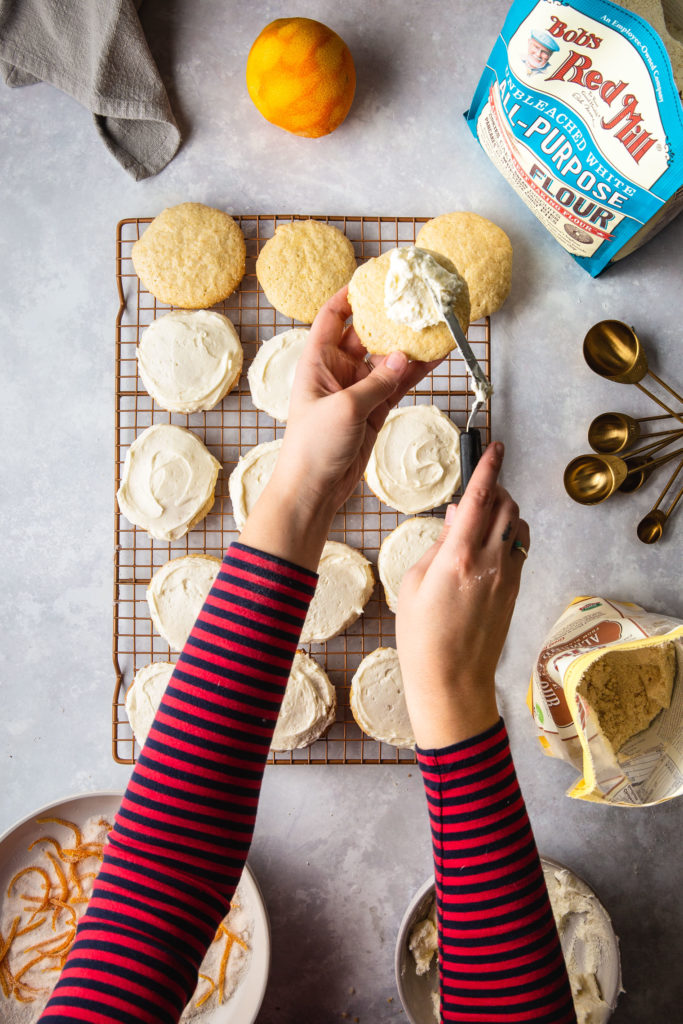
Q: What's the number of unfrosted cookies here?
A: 3